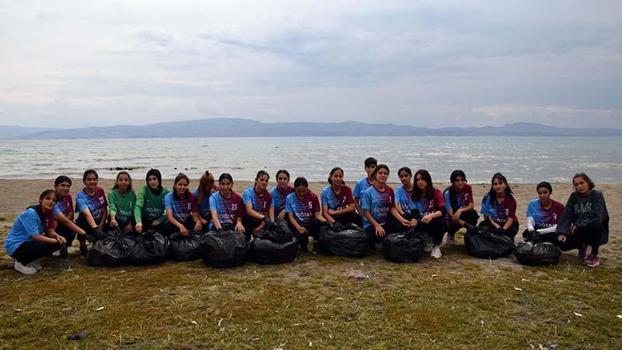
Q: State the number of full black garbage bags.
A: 9